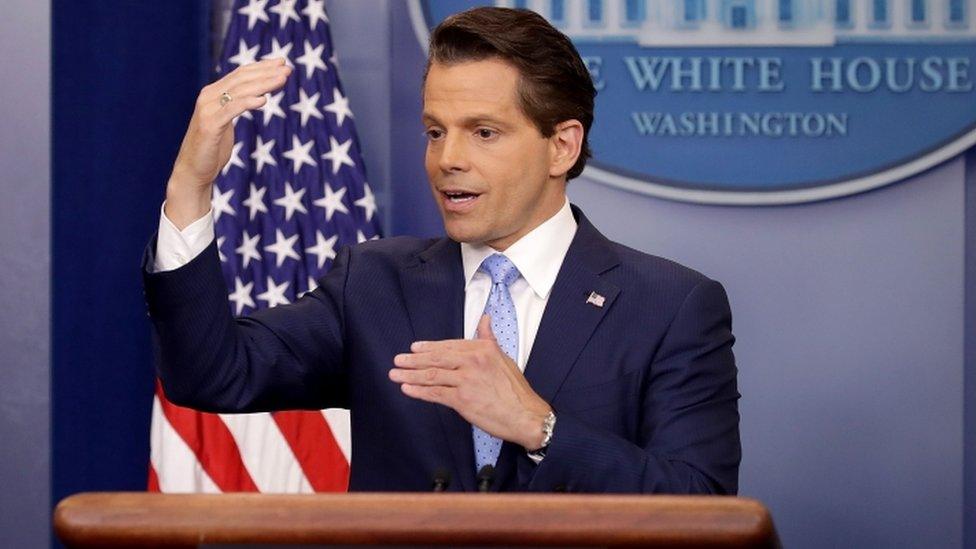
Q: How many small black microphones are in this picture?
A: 2